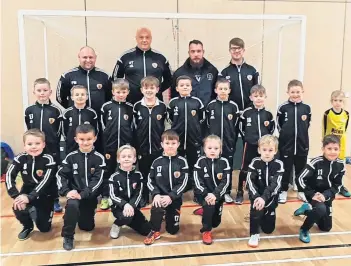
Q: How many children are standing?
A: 9